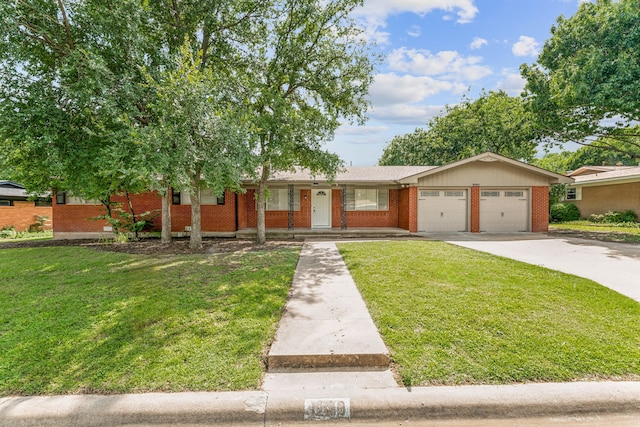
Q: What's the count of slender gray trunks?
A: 3